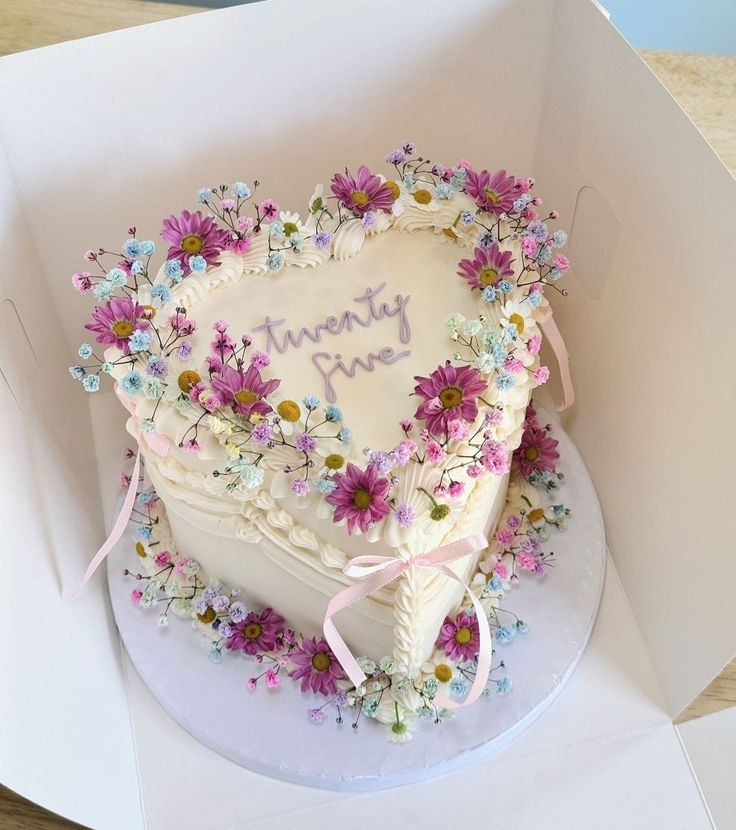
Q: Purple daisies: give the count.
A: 12